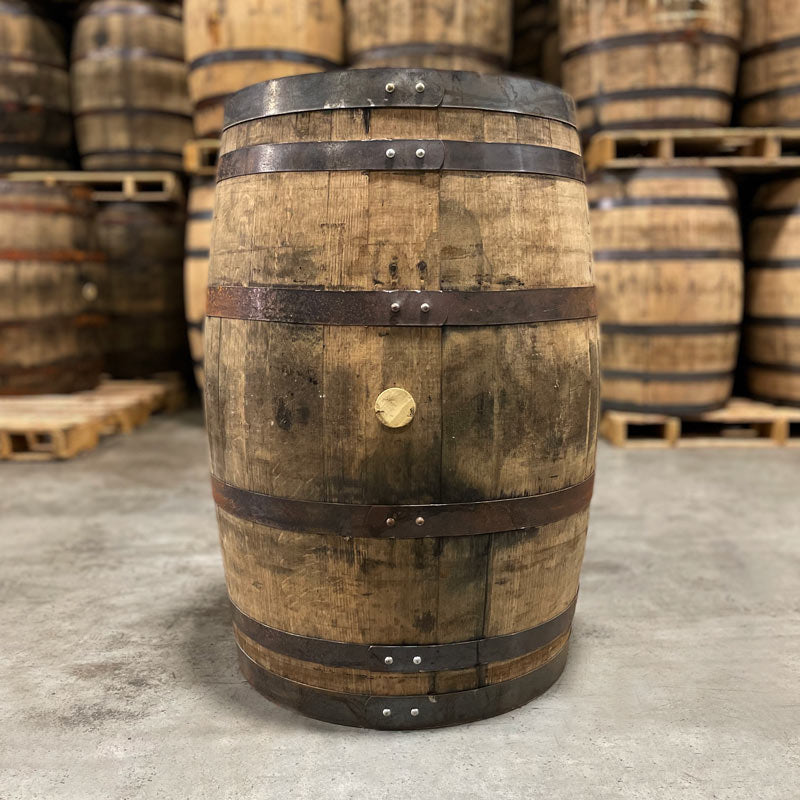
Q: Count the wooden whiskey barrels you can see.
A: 12